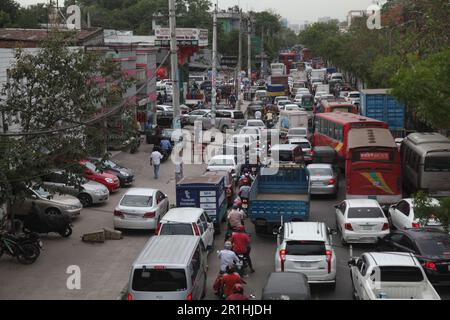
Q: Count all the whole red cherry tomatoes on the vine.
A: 0